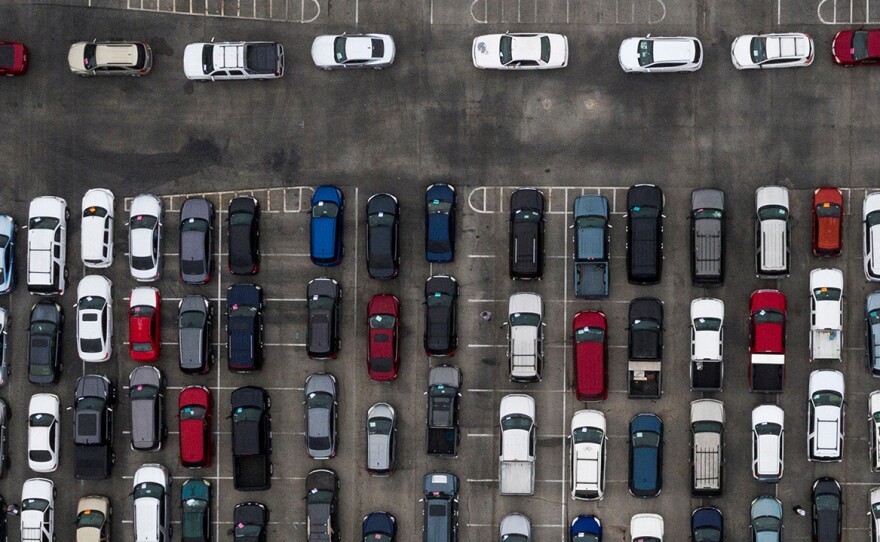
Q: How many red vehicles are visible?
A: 8